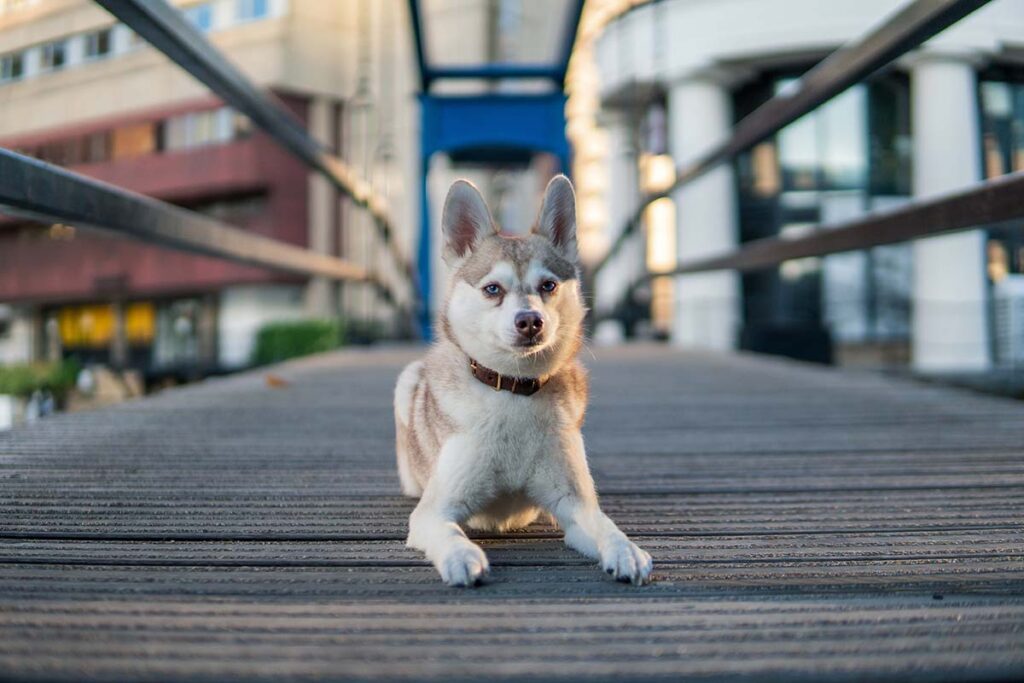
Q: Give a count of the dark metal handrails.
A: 4